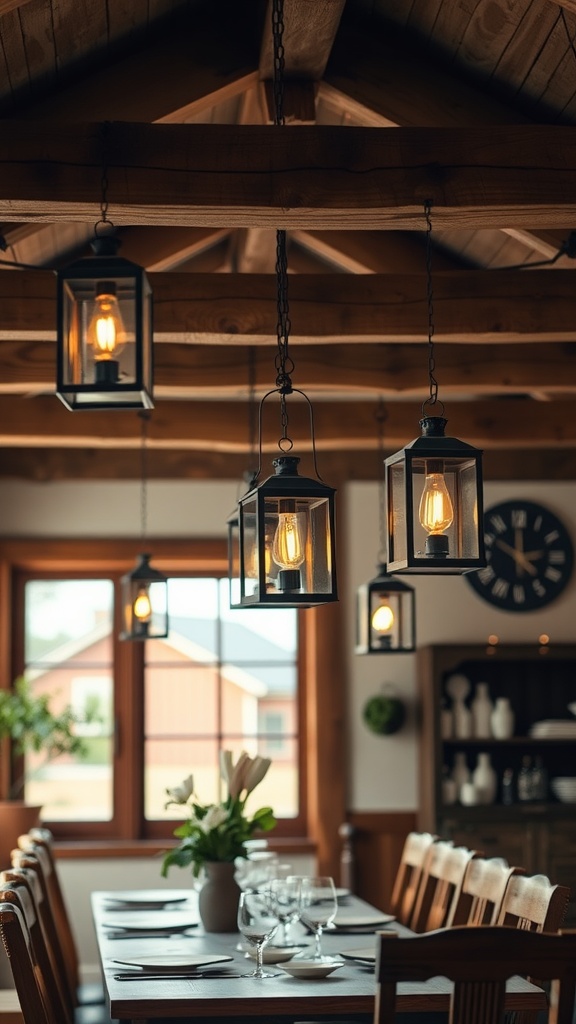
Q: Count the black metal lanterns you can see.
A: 6